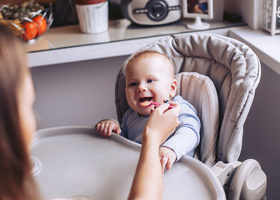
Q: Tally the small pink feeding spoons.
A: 1